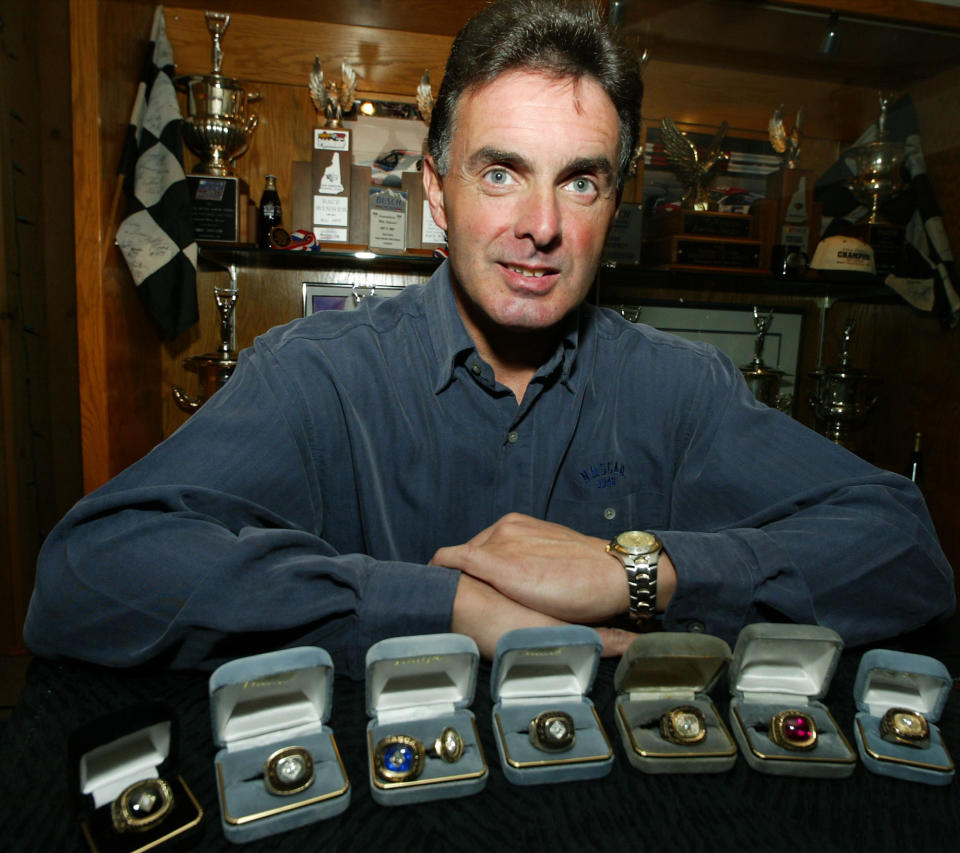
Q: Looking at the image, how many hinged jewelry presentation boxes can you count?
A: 7